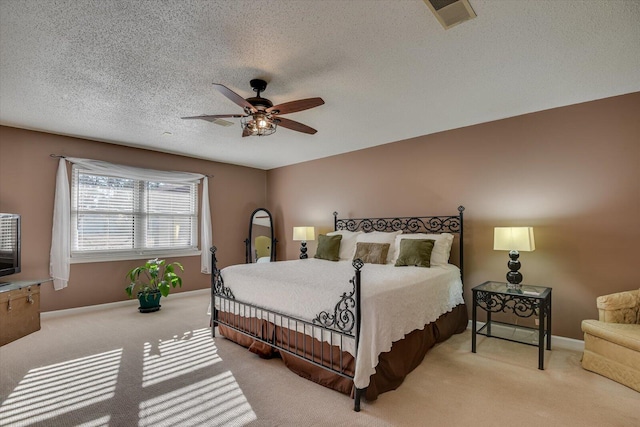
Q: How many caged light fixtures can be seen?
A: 1